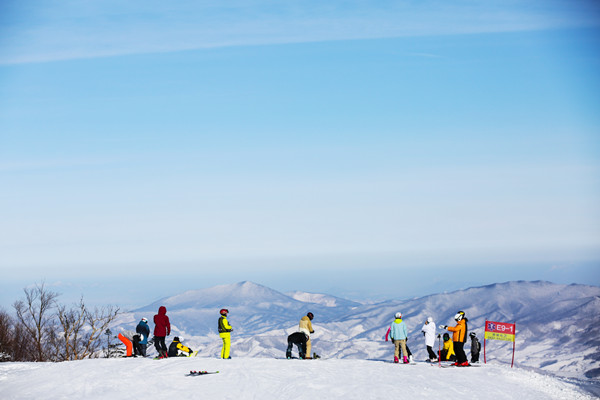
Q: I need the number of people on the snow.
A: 13